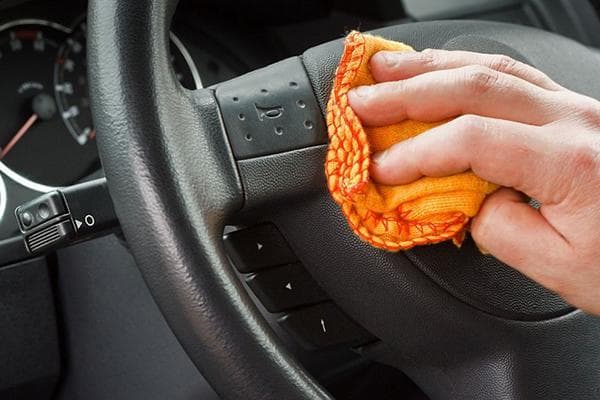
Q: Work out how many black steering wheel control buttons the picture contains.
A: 3